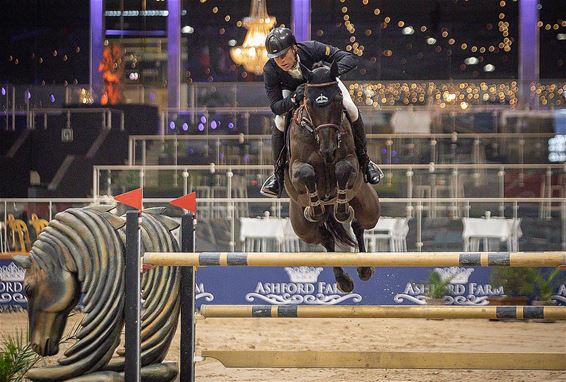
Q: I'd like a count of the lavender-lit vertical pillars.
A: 4